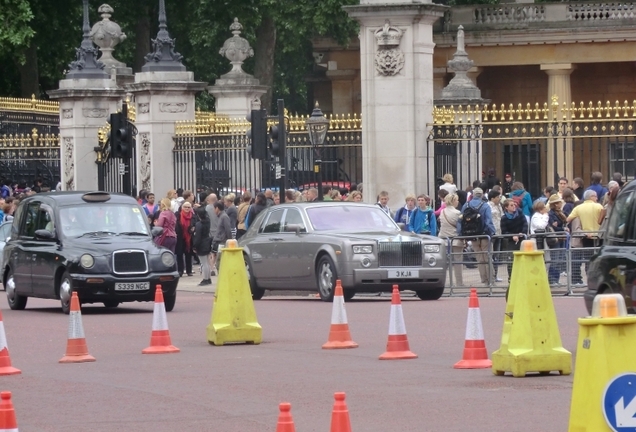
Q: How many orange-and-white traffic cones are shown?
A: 9